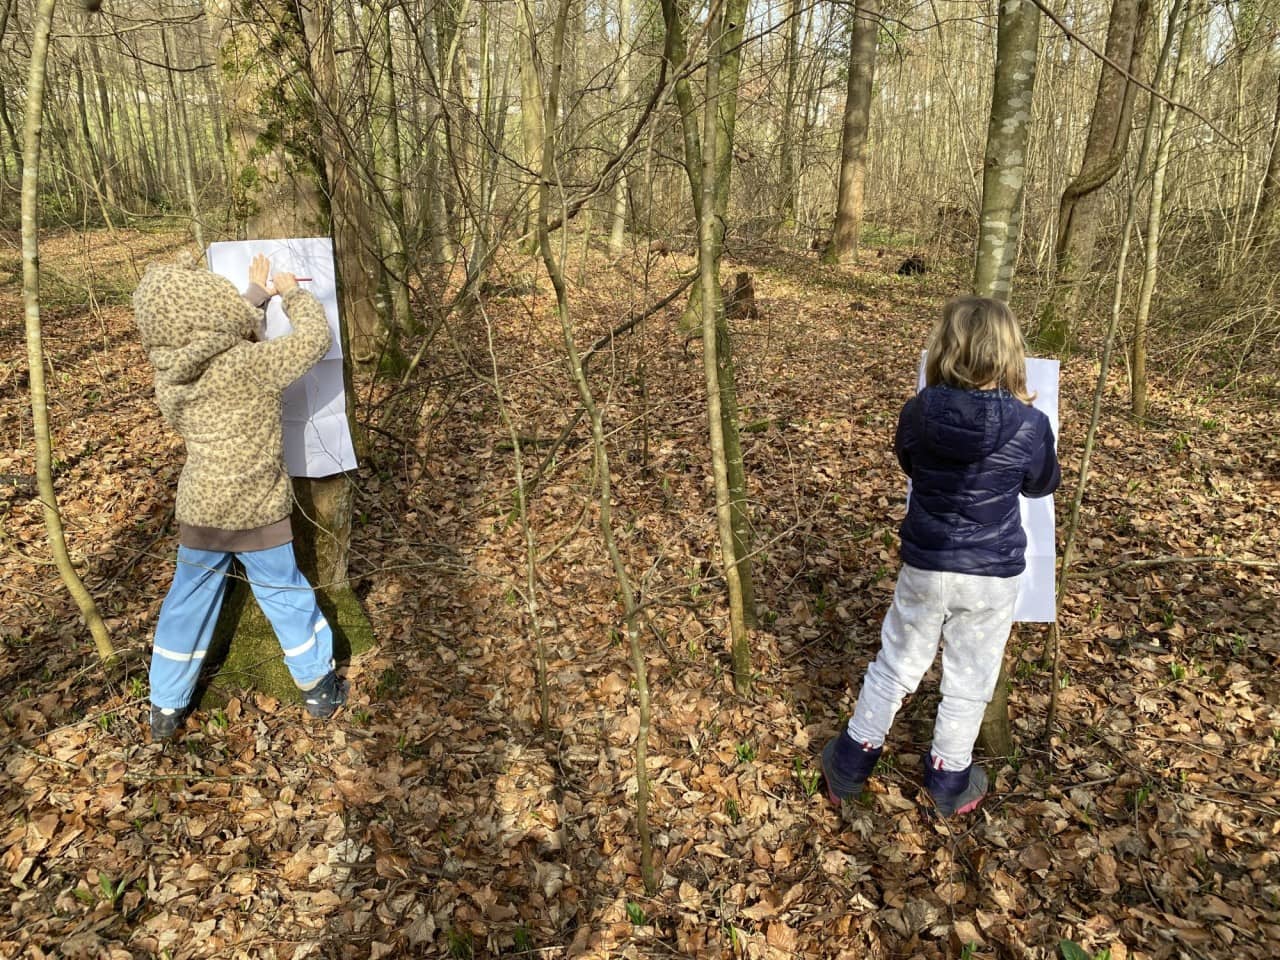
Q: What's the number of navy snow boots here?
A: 2